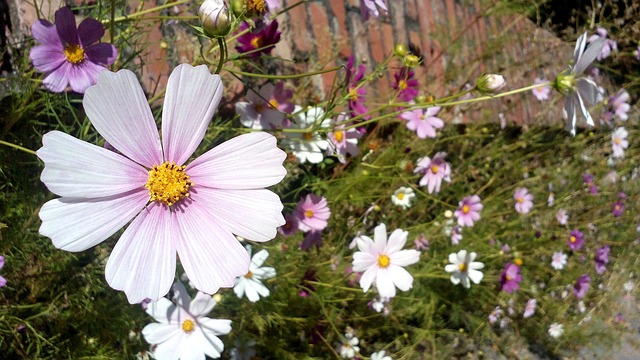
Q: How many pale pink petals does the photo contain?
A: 8